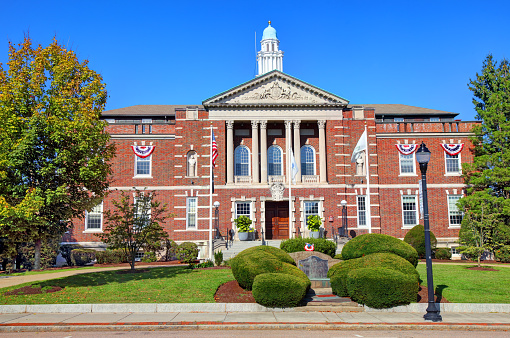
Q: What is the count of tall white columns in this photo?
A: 6